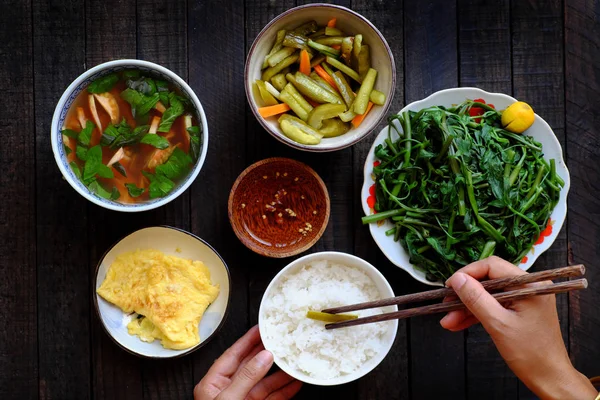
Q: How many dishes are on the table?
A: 6